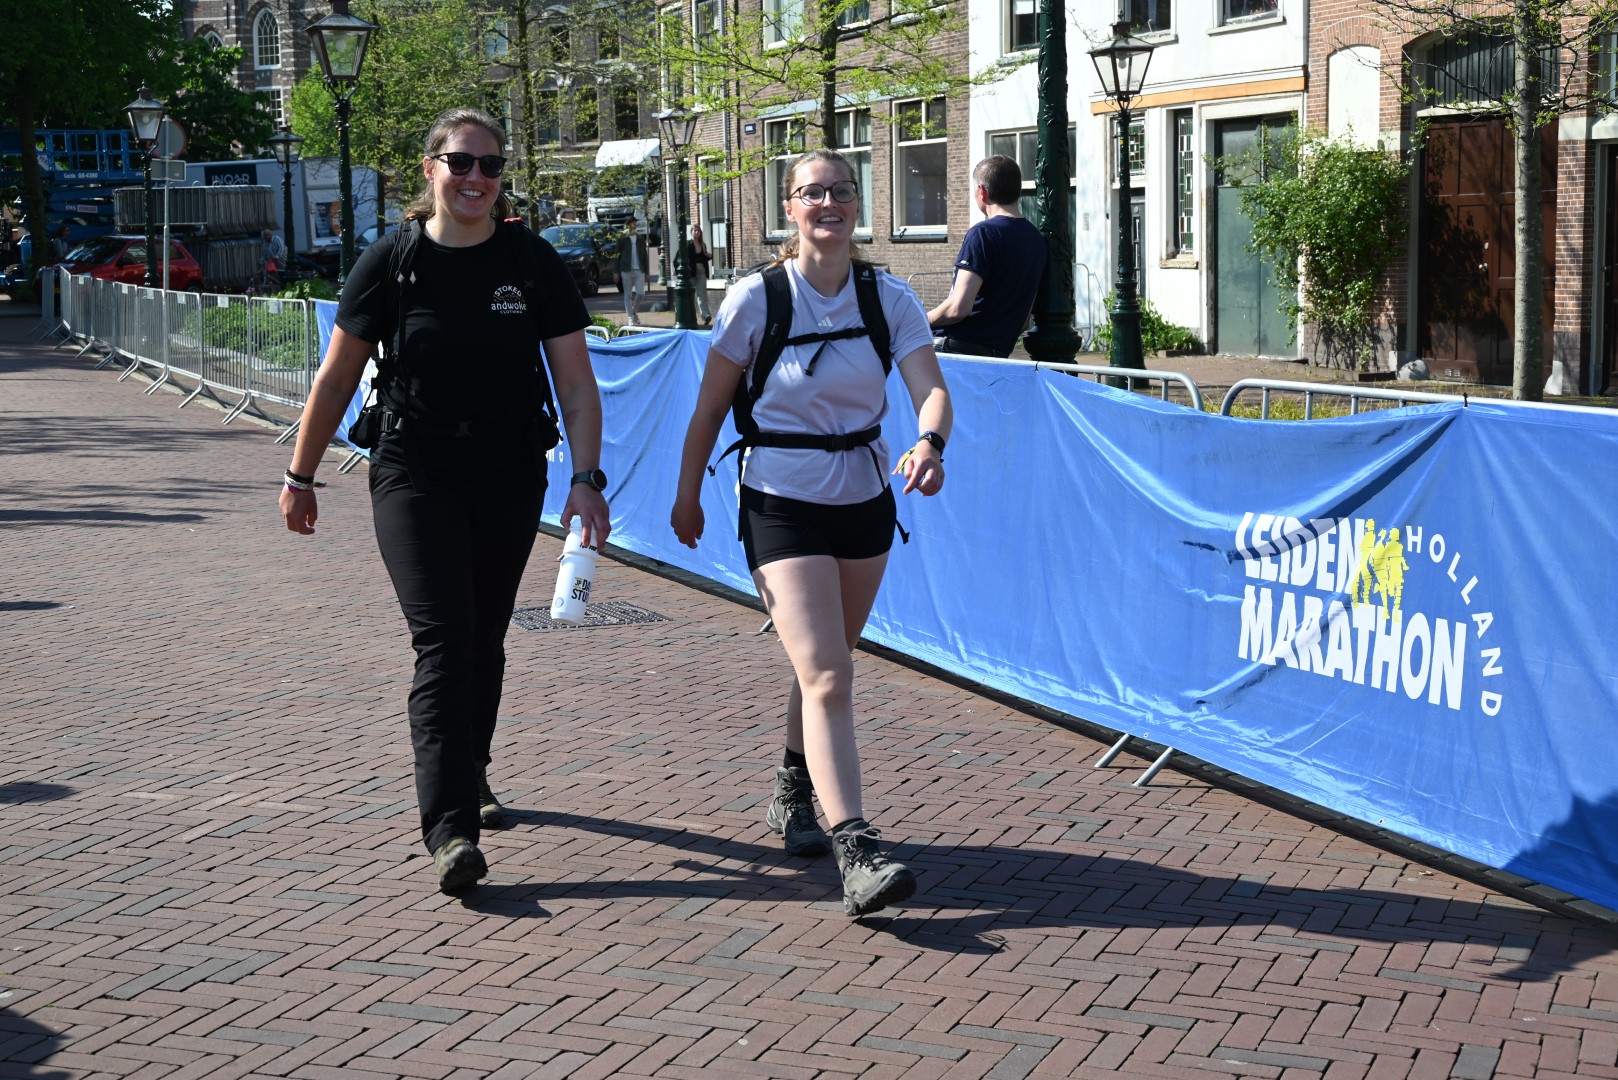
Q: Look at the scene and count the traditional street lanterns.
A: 5